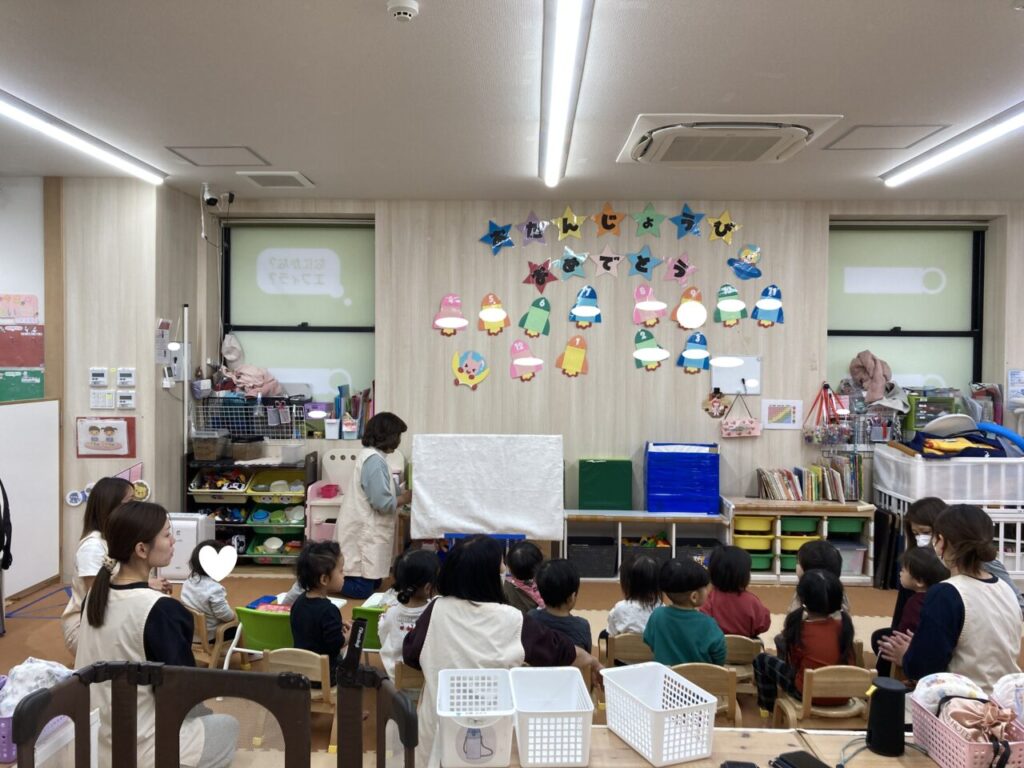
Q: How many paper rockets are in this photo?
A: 12